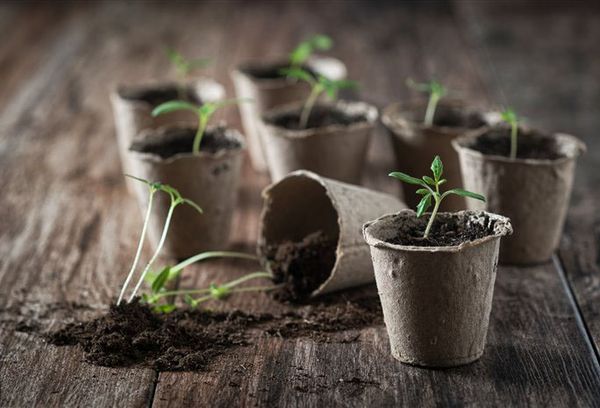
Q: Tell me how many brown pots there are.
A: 8